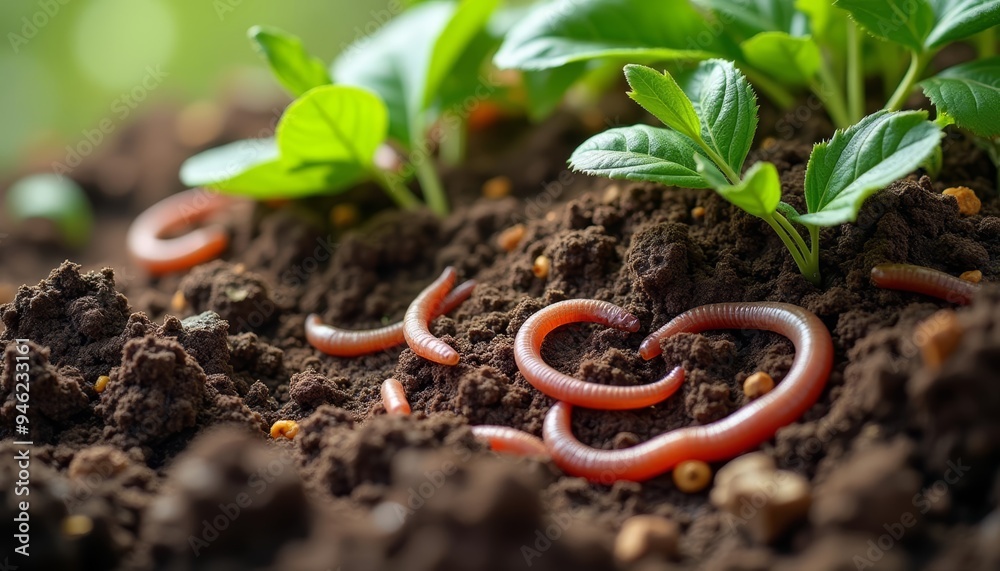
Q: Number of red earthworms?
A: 8